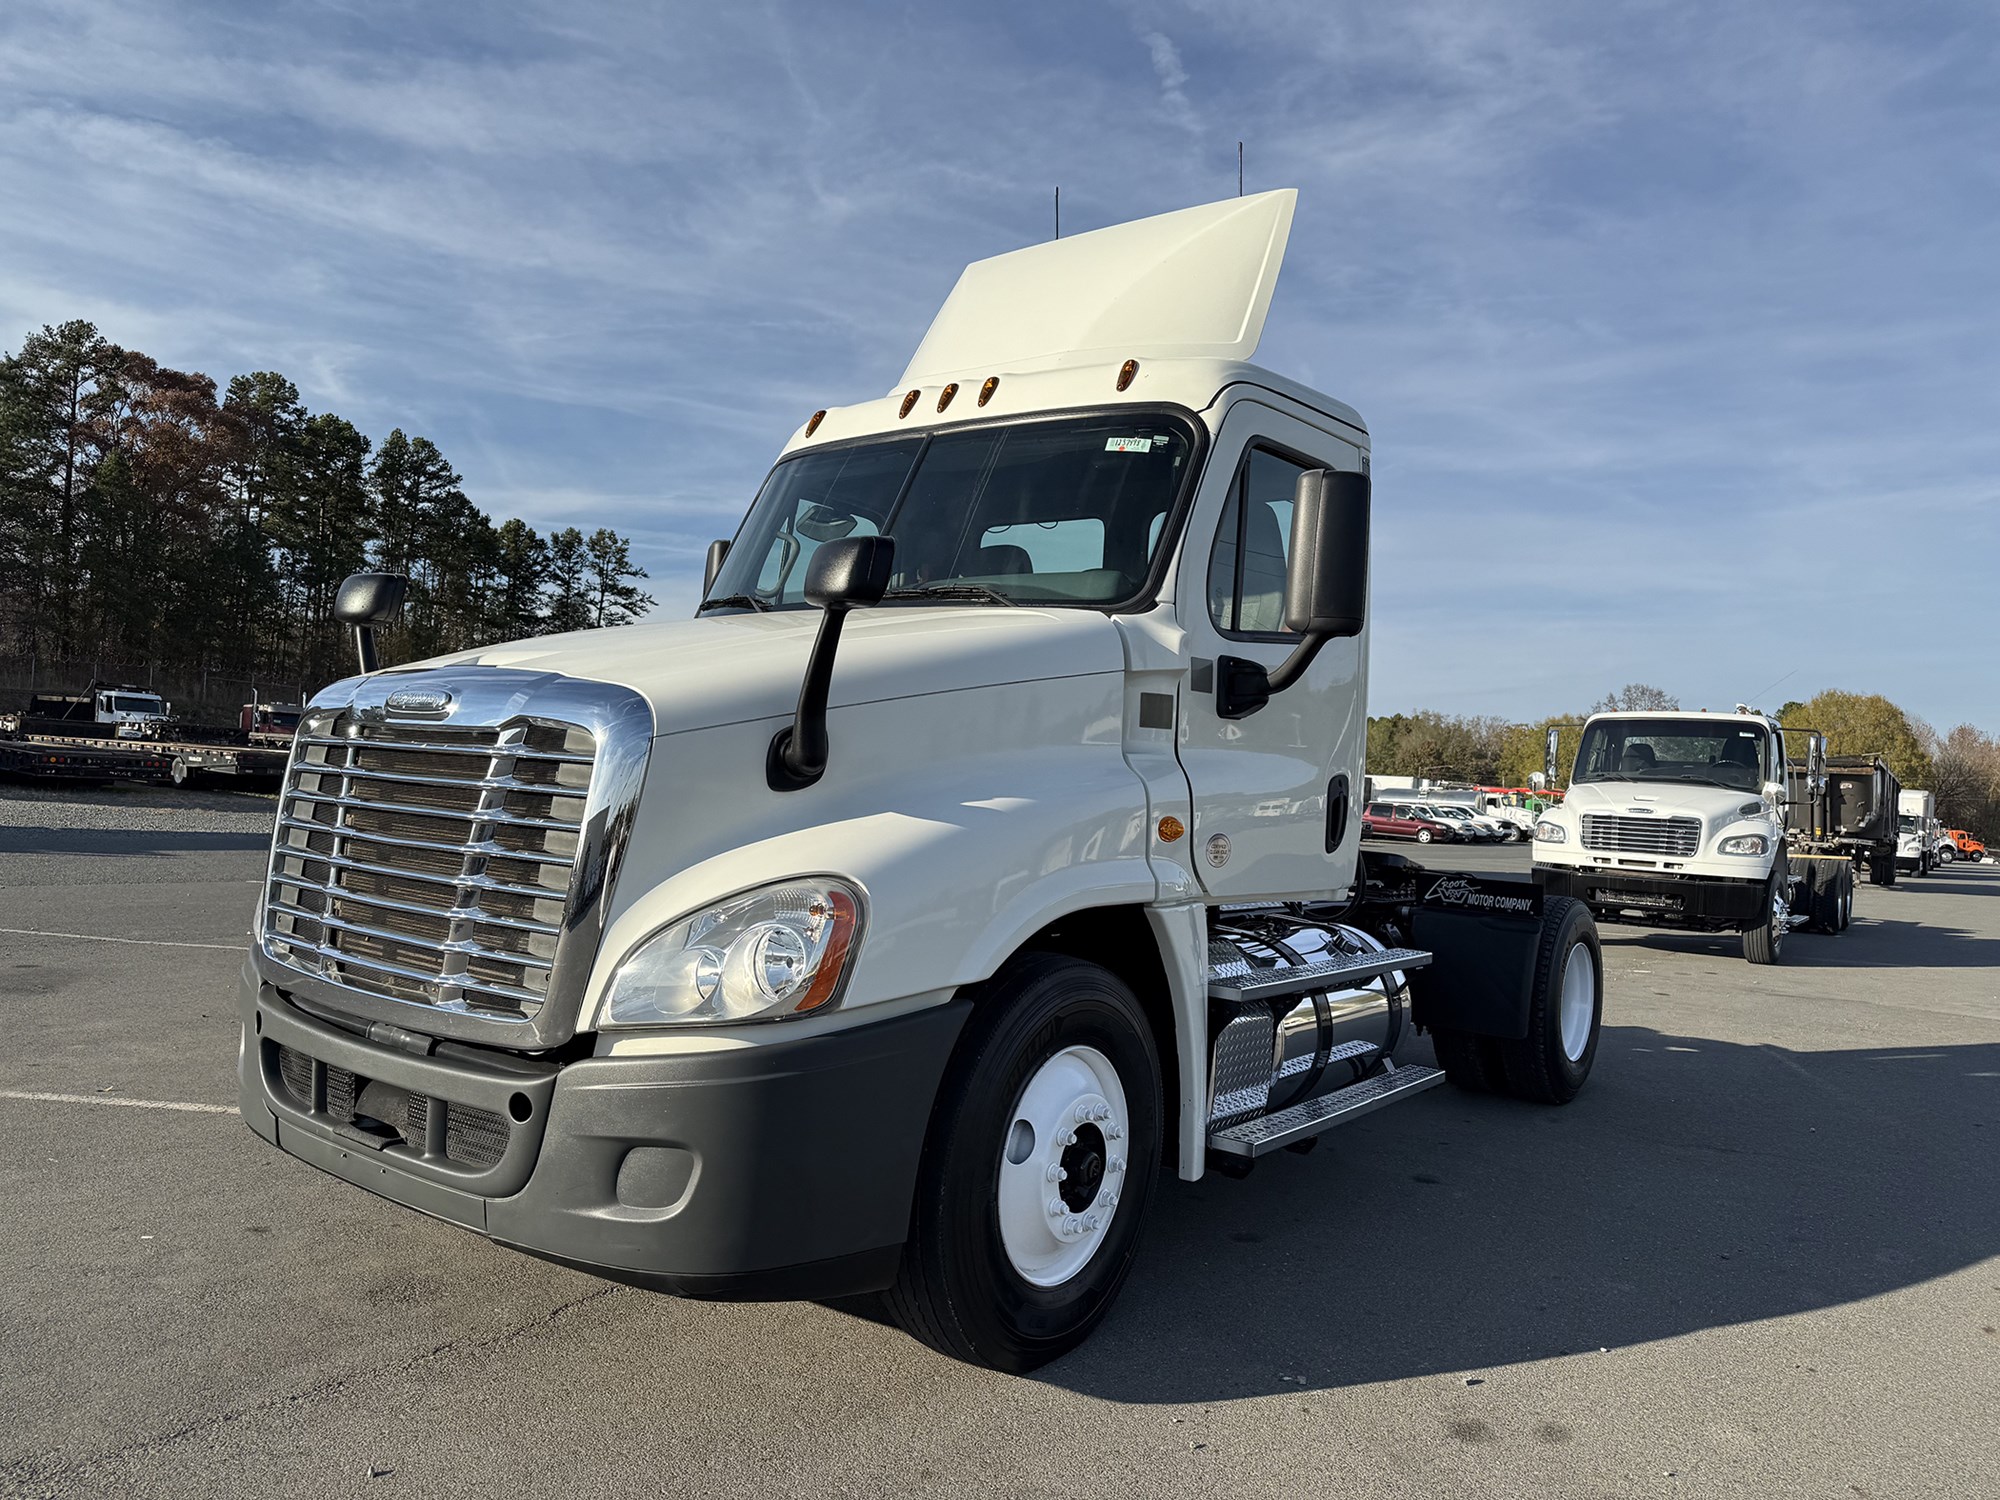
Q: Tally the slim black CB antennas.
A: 2